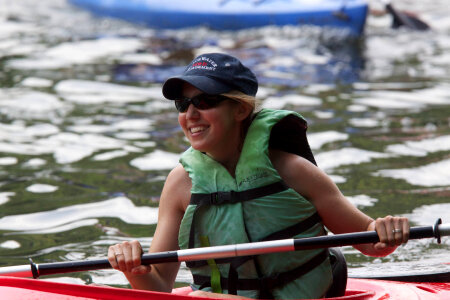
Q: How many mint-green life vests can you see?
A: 1